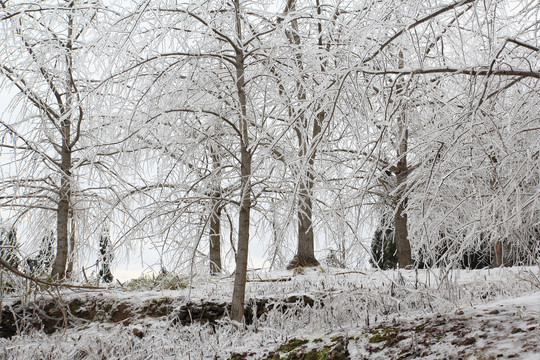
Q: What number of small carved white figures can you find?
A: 0